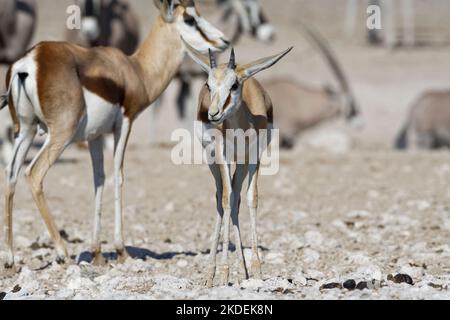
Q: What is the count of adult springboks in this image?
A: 1